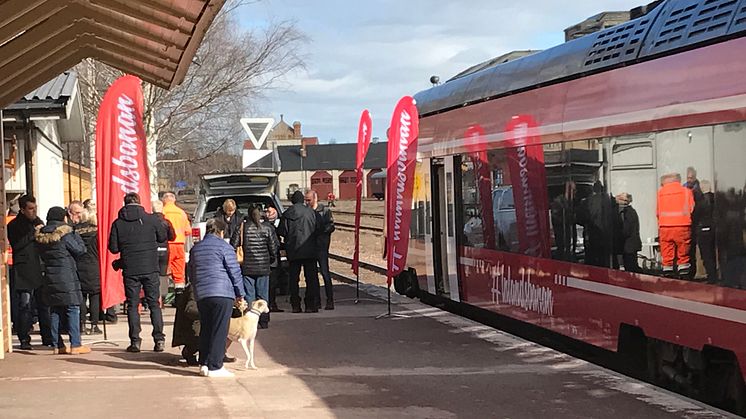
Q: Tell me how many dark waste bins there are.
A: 0